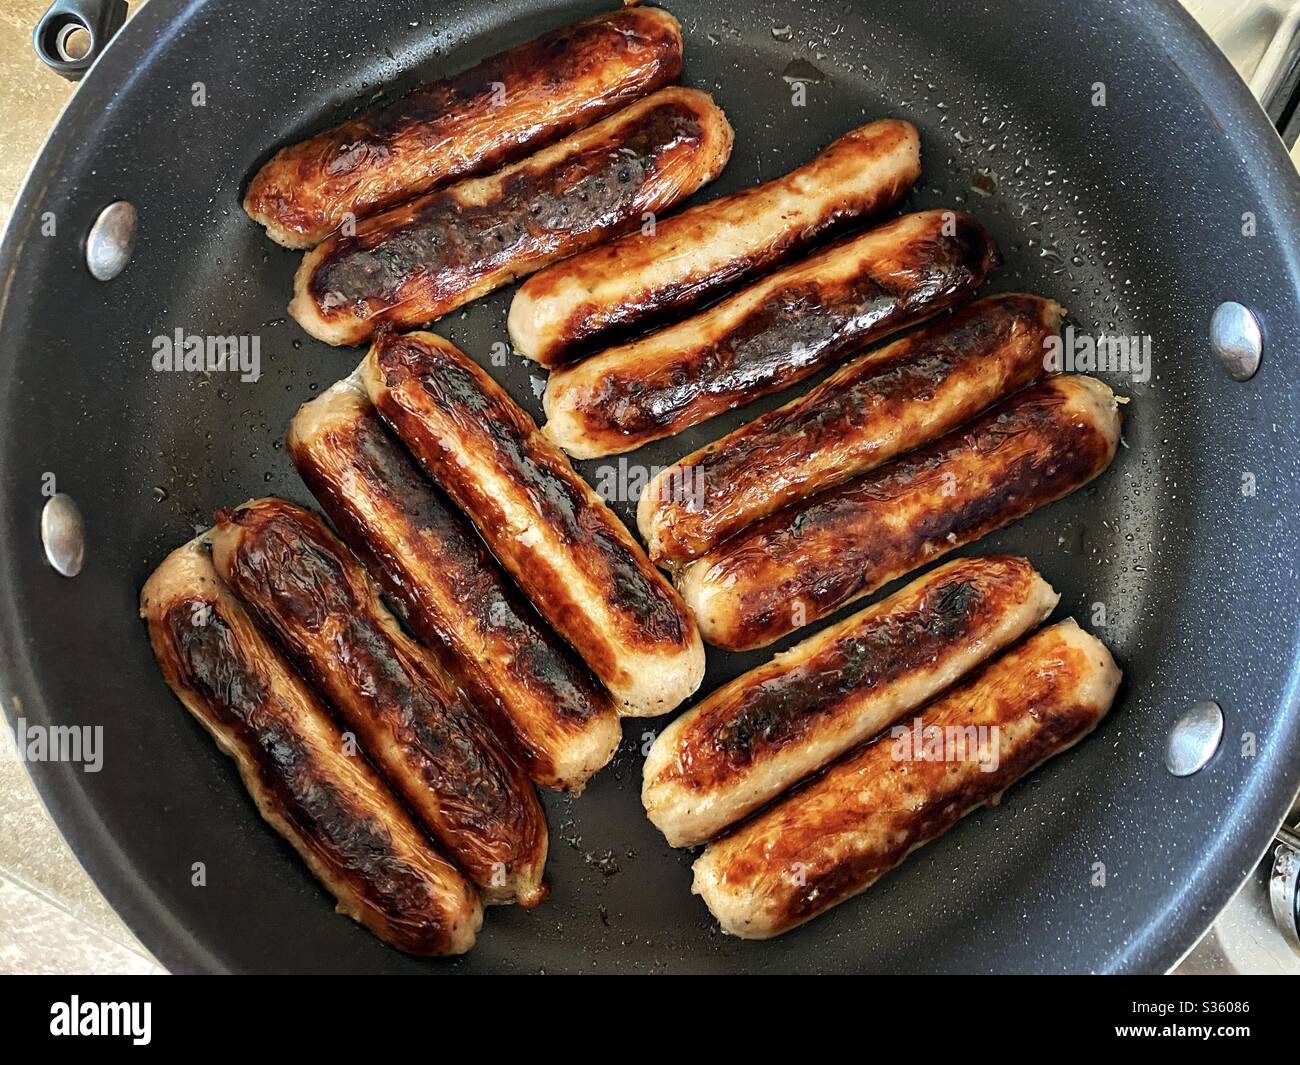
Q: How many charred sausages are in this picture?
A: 12